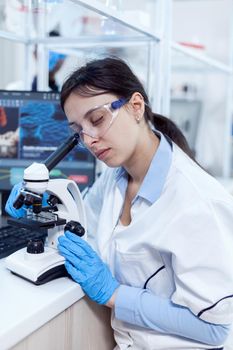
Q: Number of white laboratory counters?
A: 1